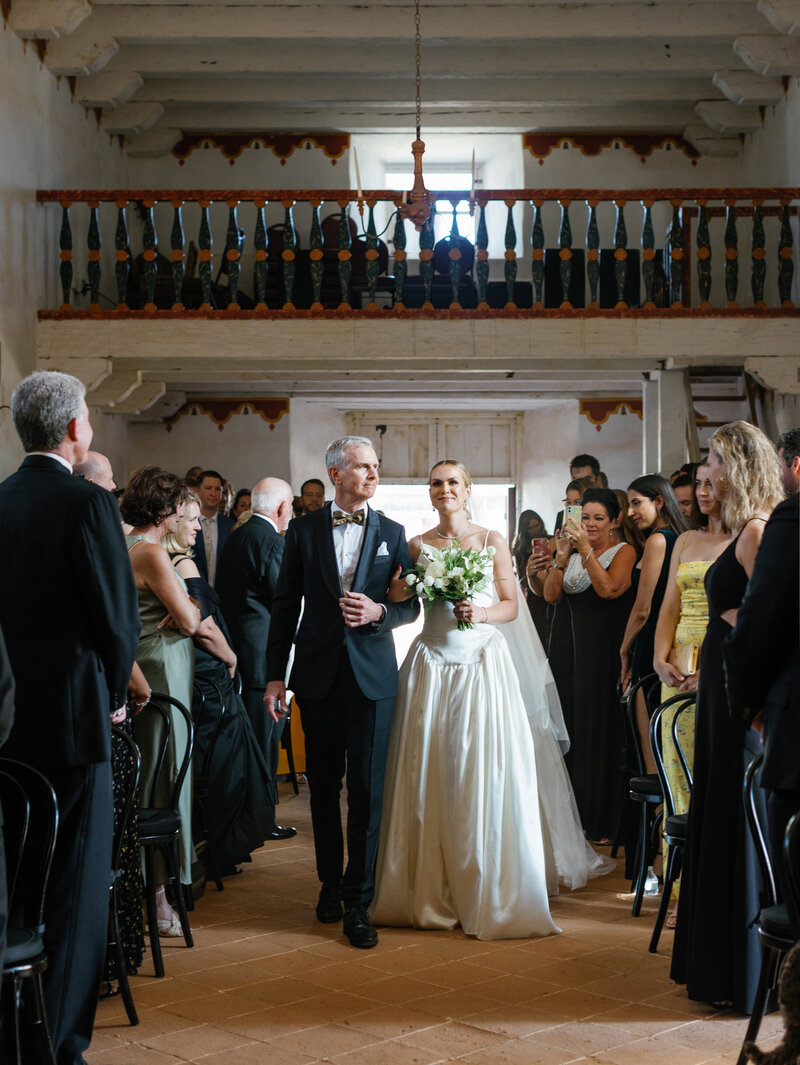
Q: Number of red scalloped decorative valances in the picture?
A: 4